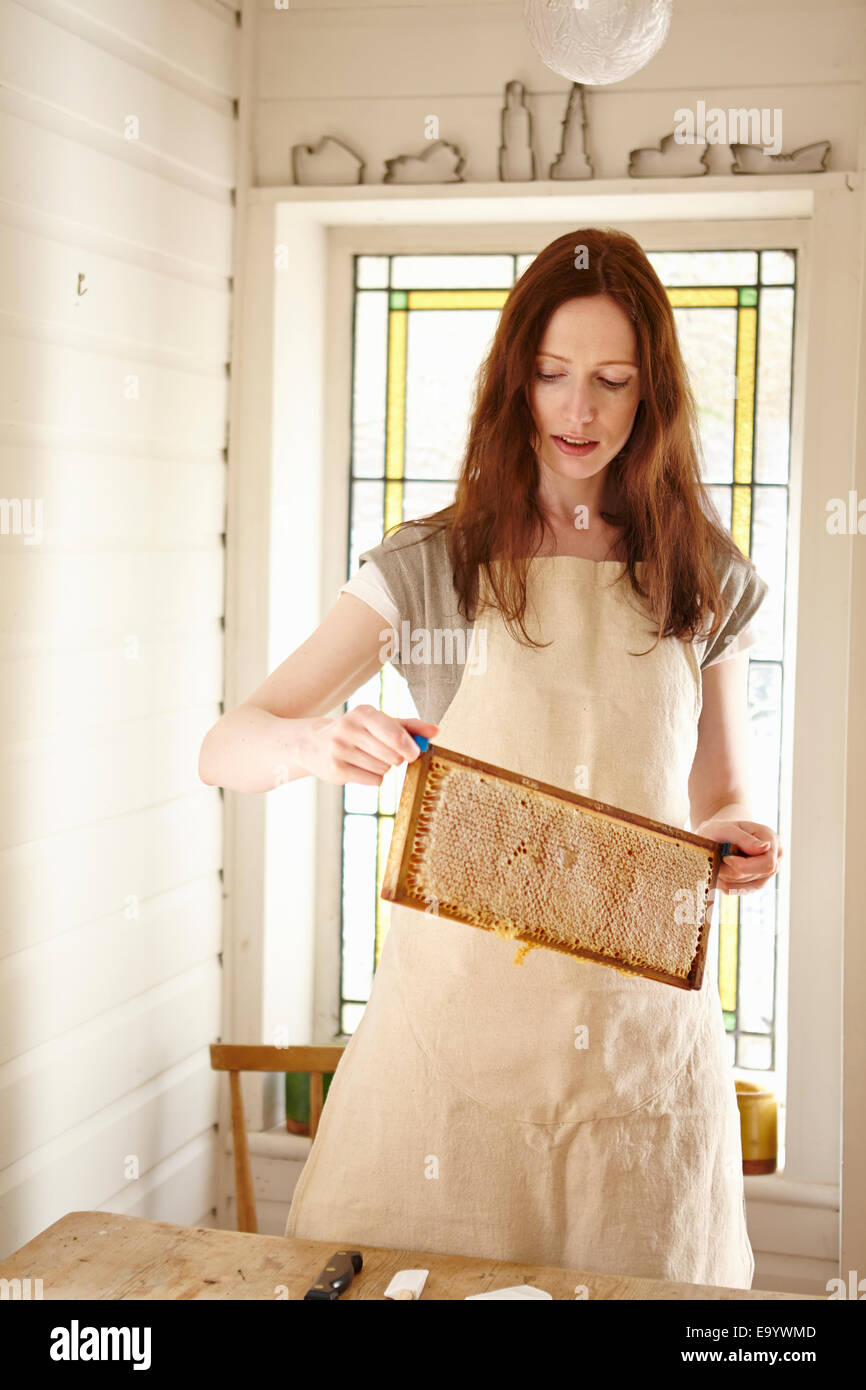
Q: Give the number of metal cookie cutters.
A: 6